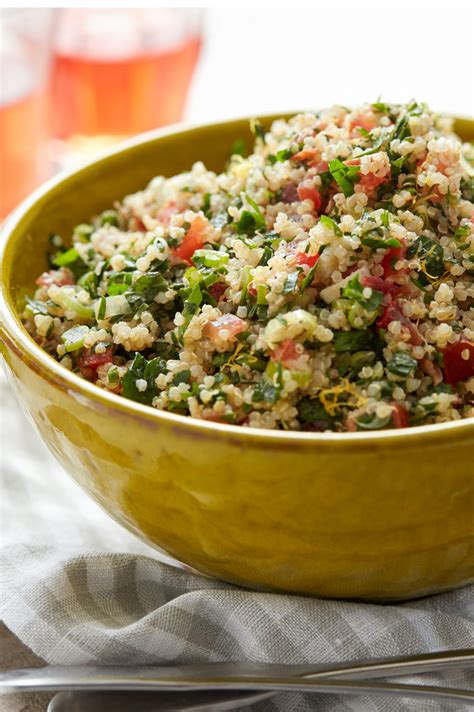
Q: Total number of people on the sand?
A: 0